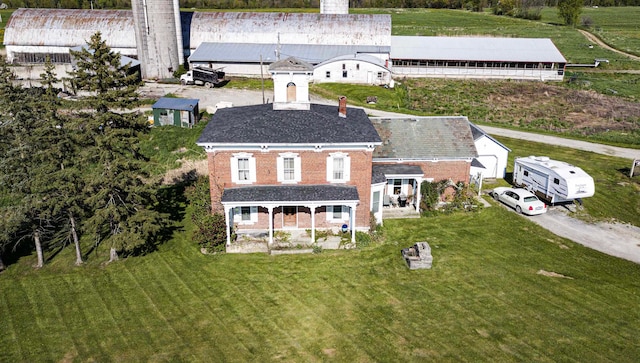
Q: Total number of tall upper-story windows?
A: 3